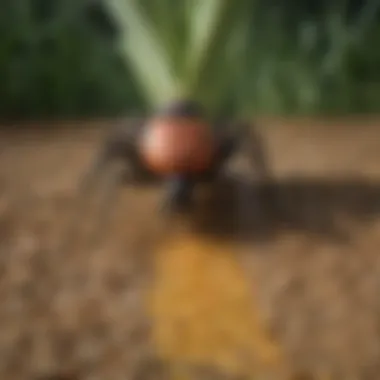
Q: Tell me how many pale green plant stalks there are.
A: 2